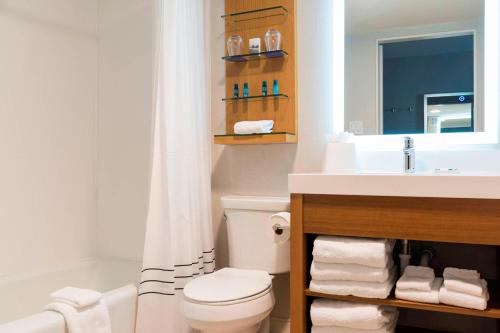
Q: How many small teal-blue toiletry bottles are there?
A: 4